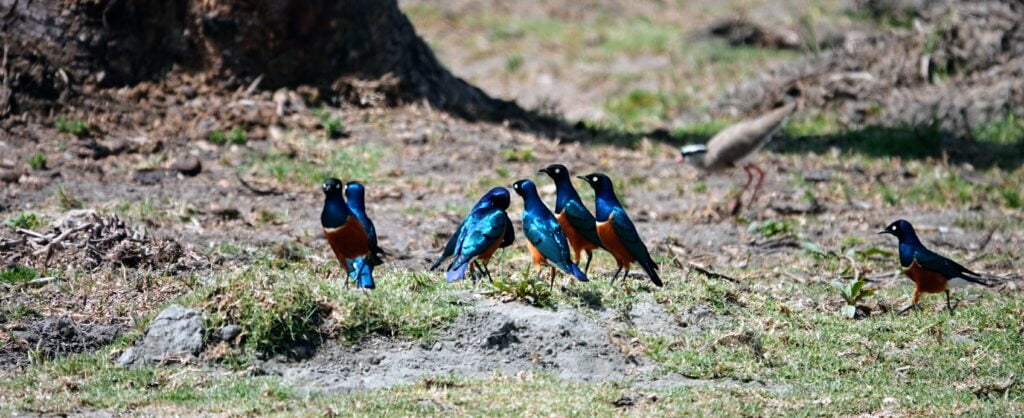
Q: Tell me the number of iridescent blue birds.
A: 8